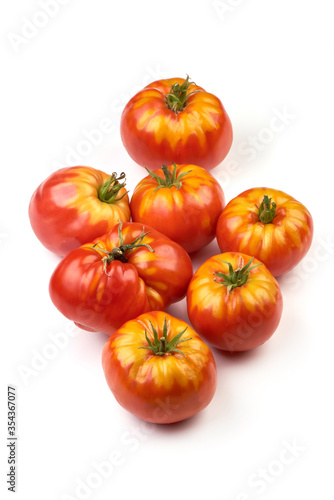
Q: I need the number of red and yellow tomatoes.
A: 7